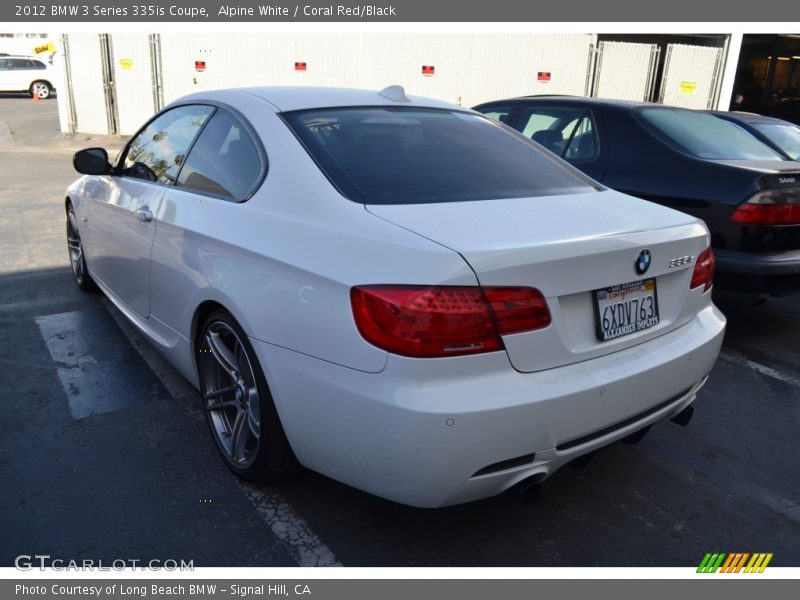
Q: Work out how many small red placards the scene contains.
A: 4